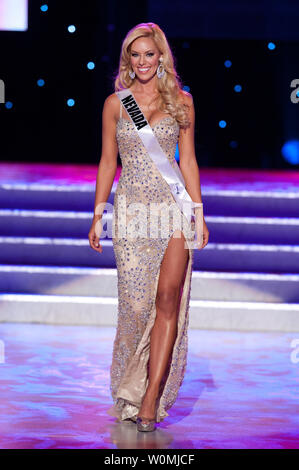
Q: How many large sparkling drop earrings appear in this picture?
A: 2